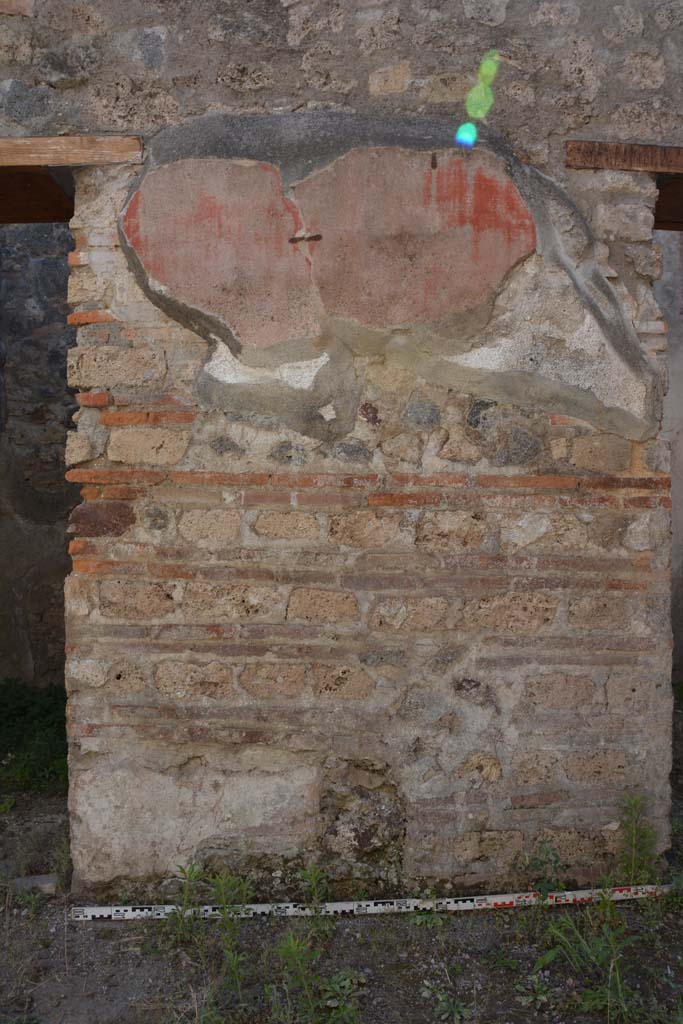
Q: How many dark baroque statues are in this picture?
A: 0